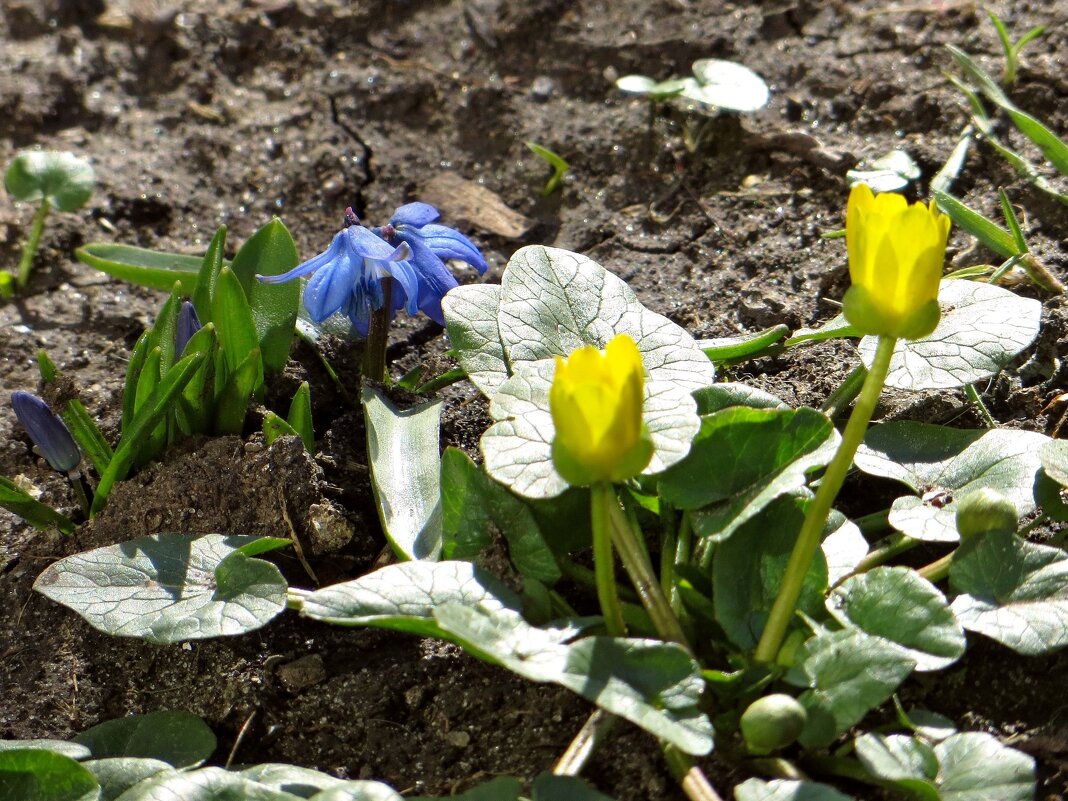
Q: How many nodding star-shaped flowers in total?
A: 2